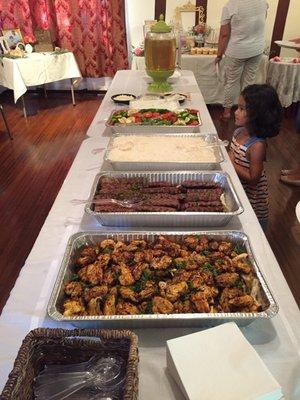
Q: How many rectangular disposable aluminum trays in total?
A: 4